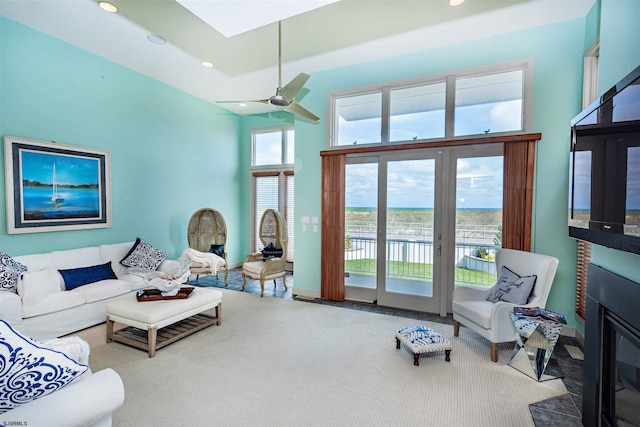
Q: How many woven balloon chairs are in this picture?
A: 2